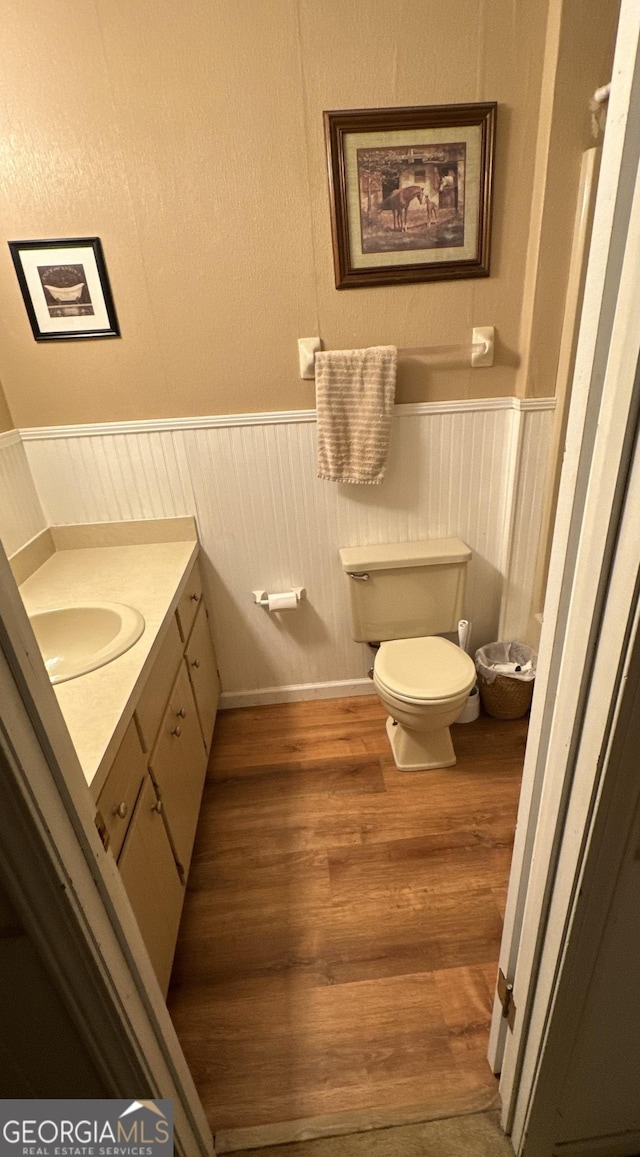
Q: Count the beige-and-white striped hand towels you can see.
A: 1